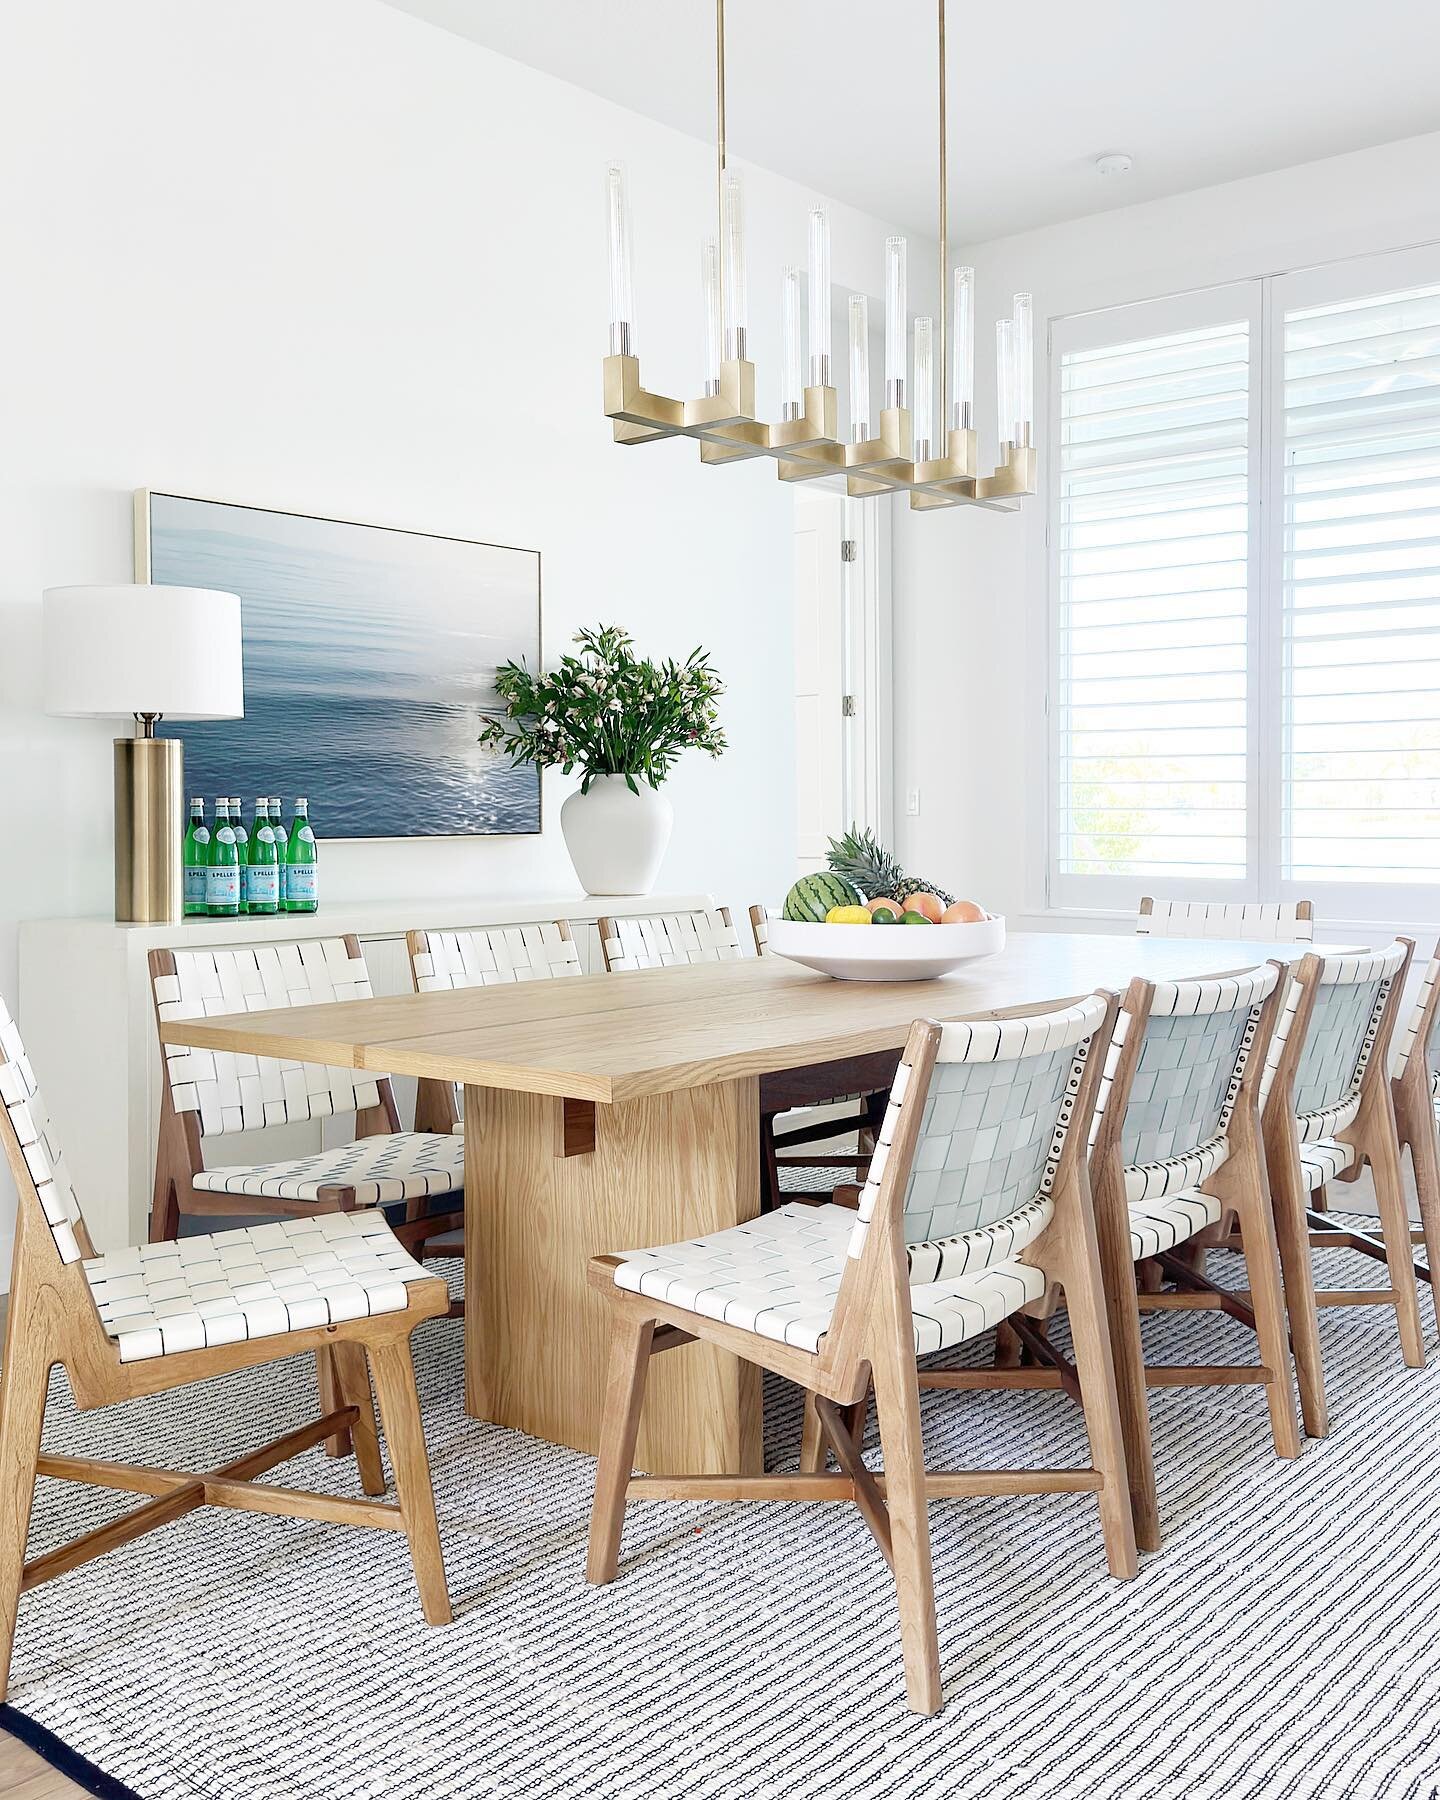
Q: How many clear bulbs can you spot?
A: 11